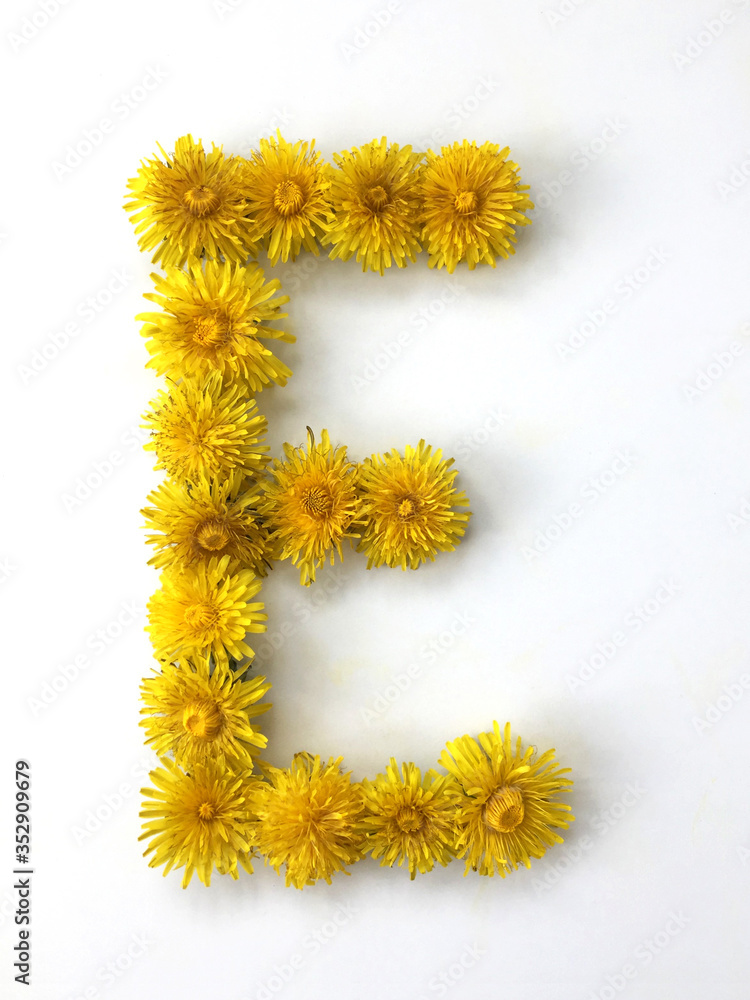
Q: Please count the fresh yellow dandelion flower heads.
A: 15